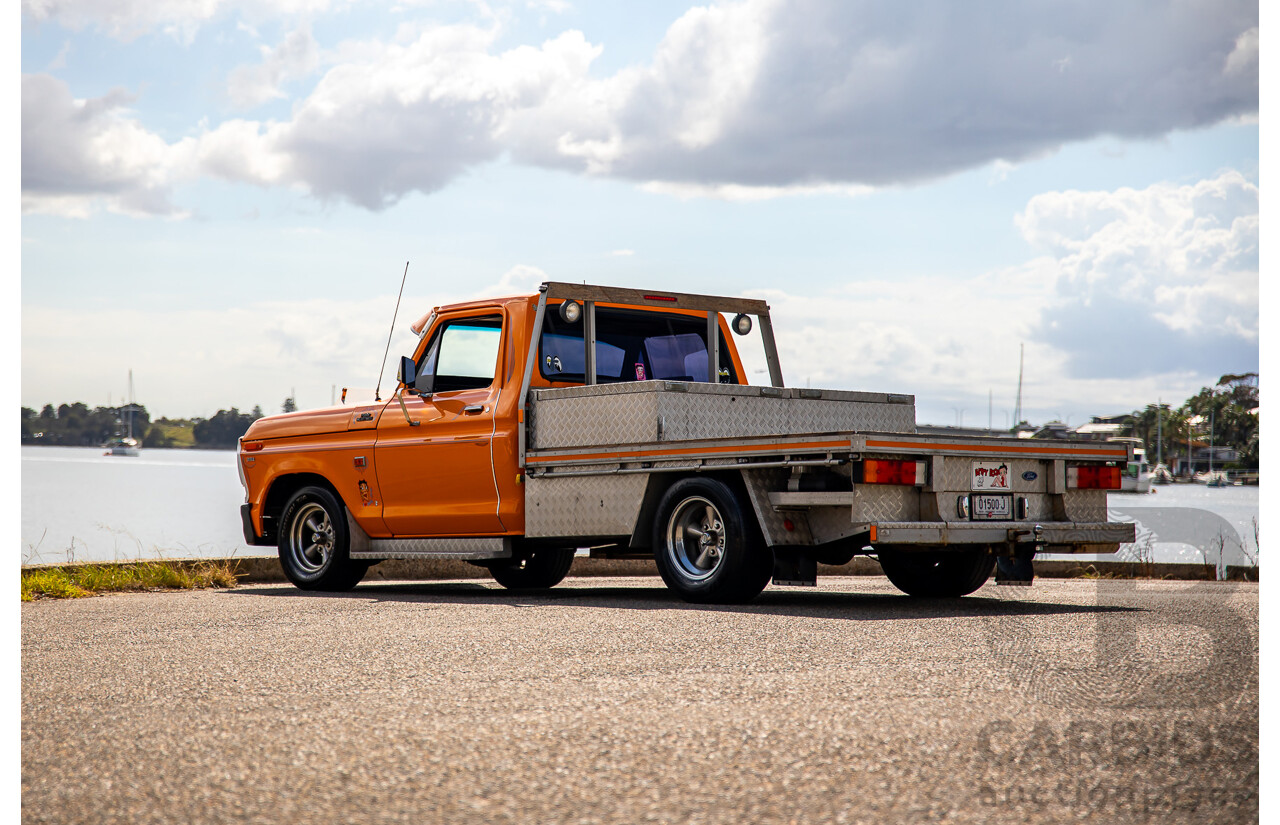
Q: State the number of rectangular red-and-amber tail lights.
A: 2